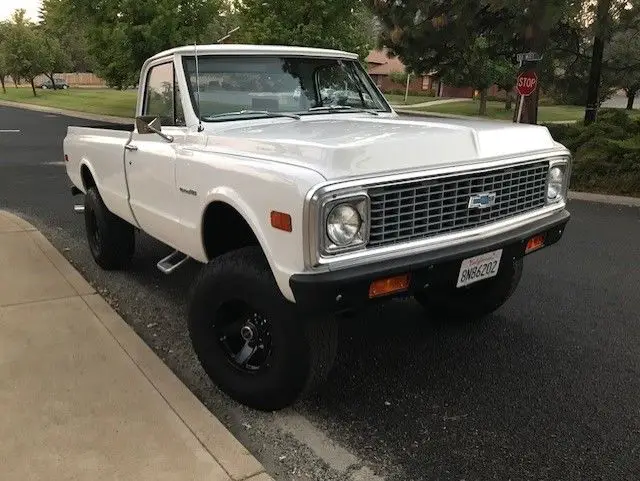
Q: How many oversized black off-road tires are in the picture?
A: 3